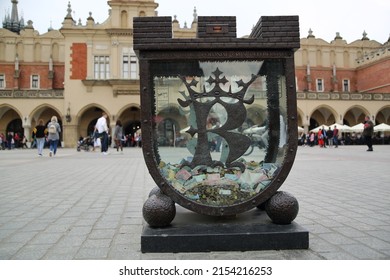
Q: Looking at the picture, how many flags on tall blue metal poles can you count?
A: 0